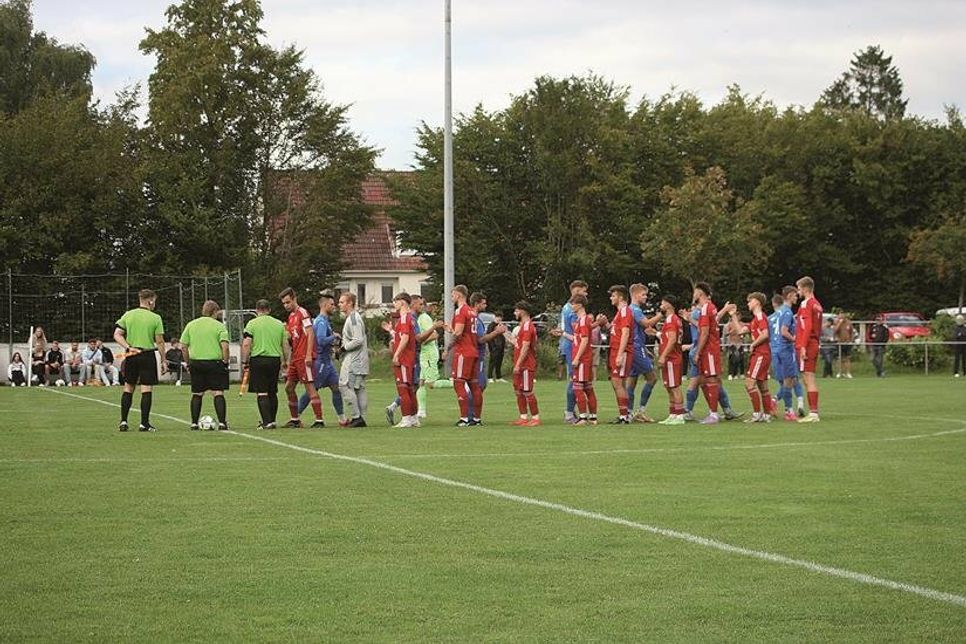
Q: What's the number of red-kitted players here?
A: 10